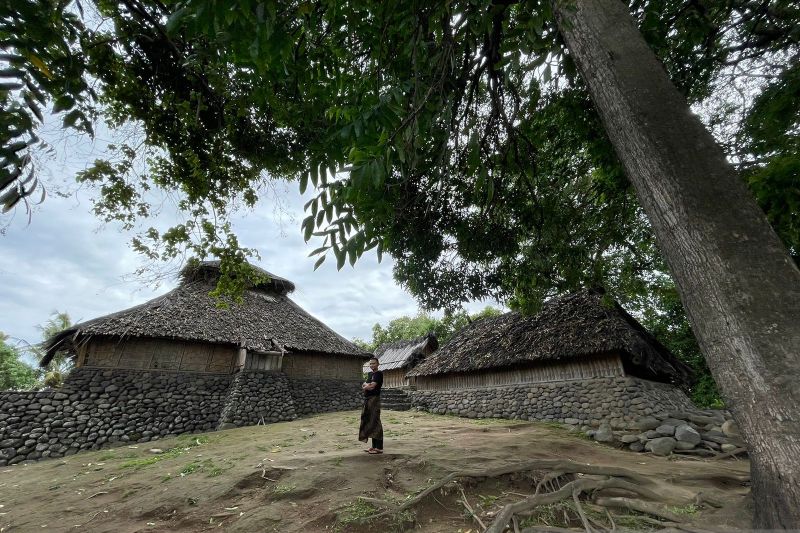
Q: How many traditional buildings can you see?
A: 3